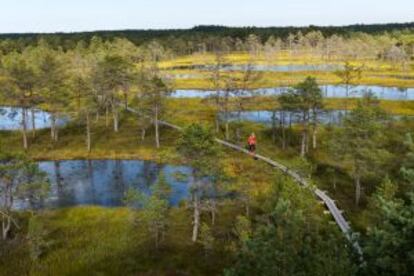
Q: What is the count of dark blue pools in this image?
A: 1